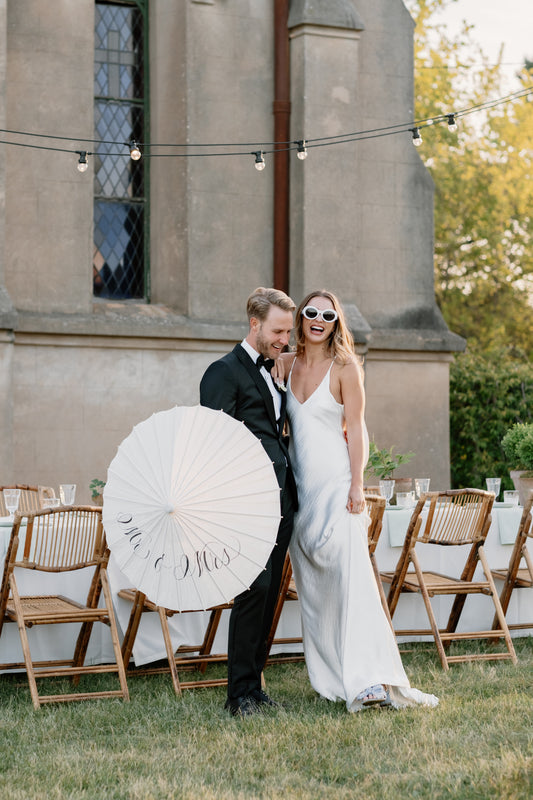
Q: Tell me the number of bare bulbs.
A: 6